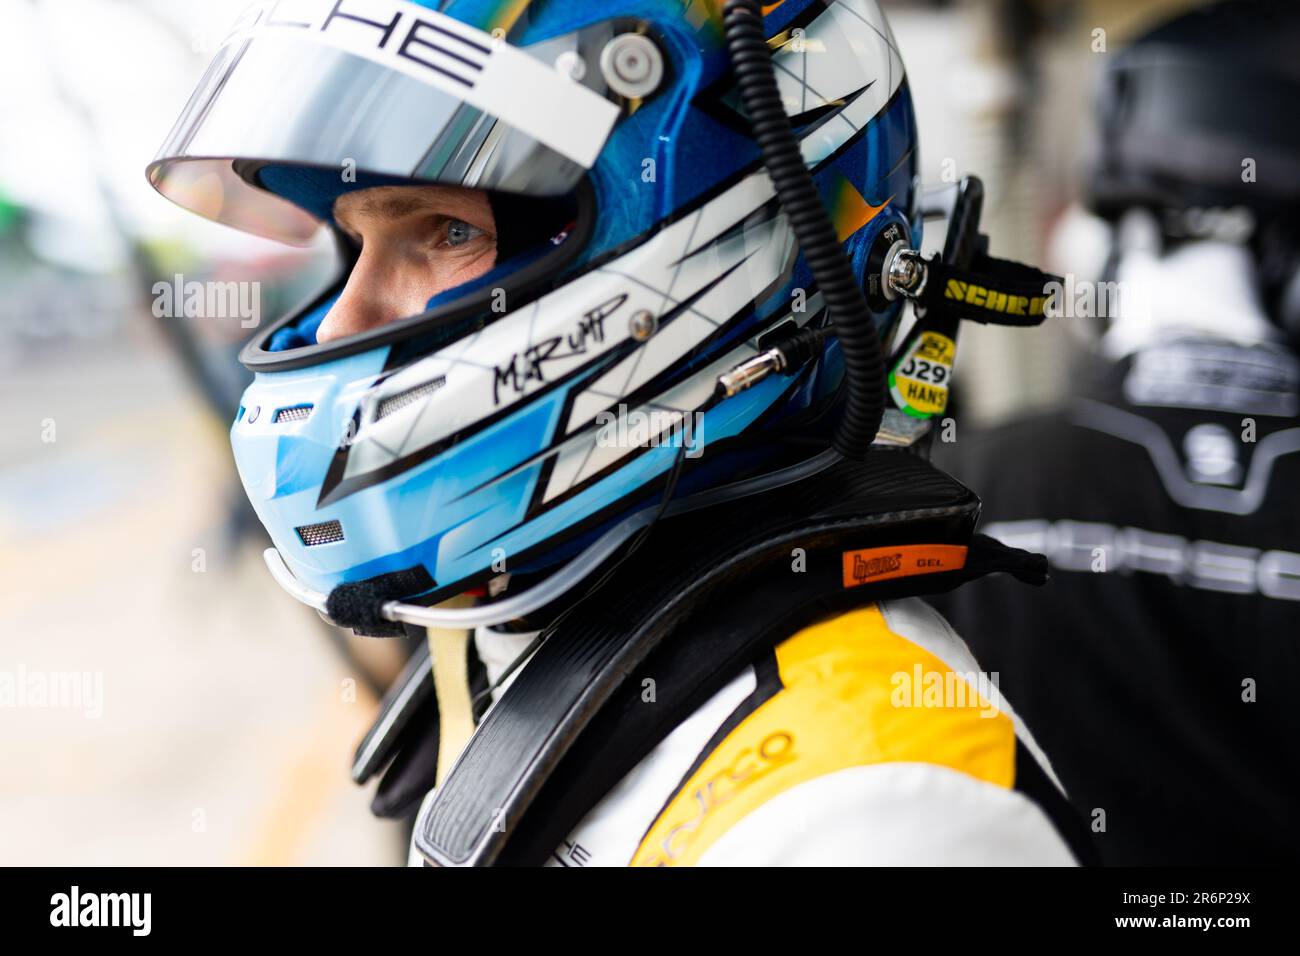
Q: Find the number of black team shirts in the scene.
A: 1